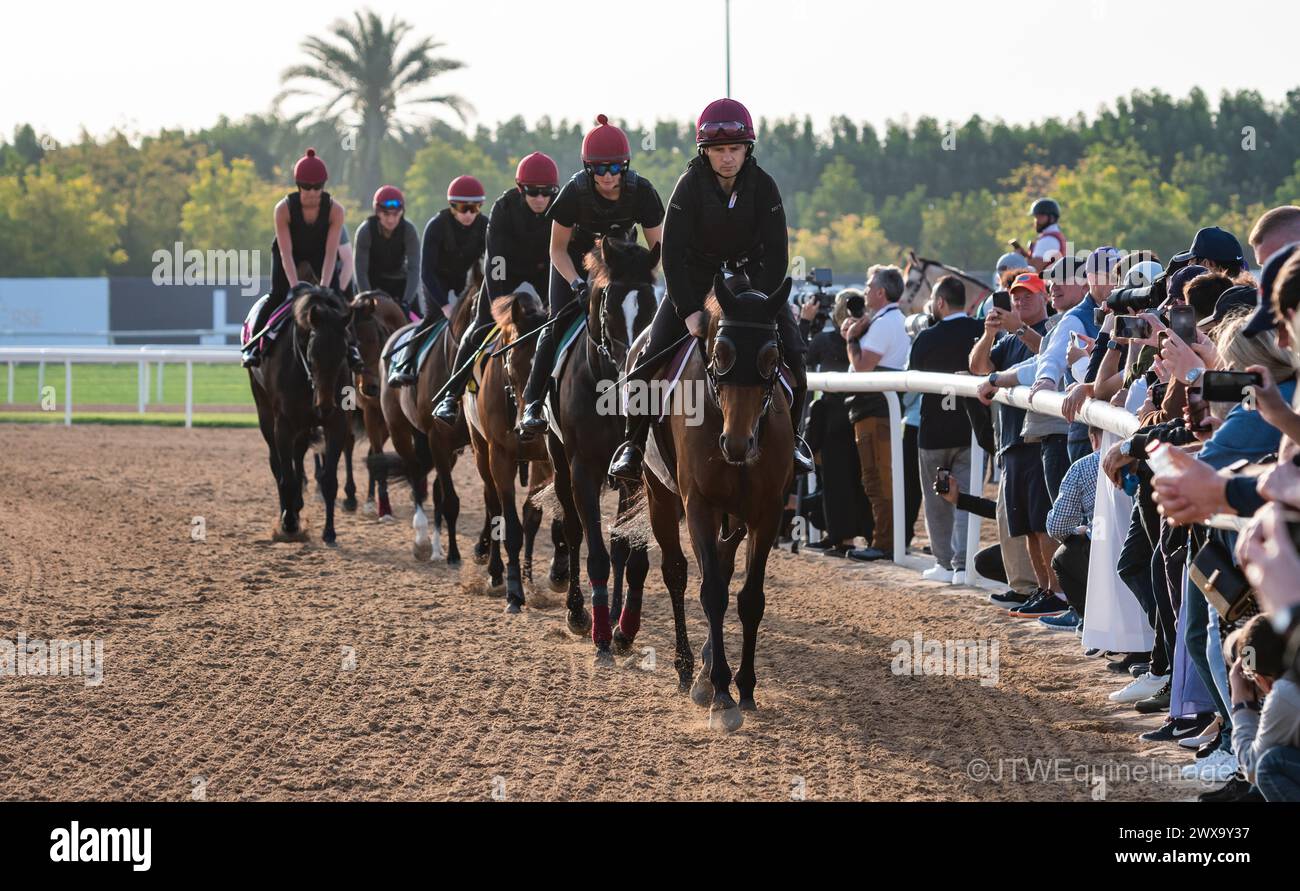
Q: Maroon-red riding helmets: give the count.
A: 6